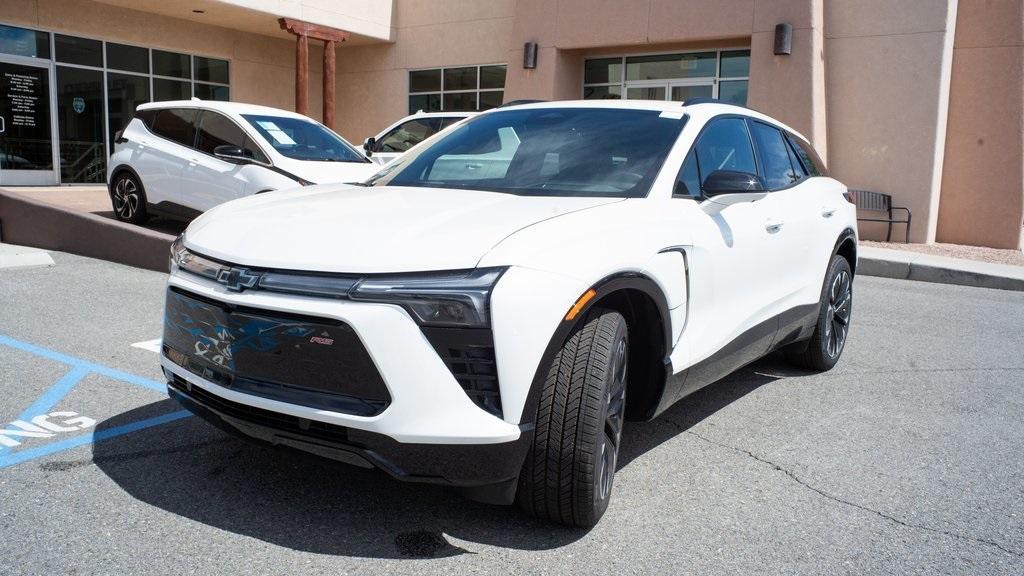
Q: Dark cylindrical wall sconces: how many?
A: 2